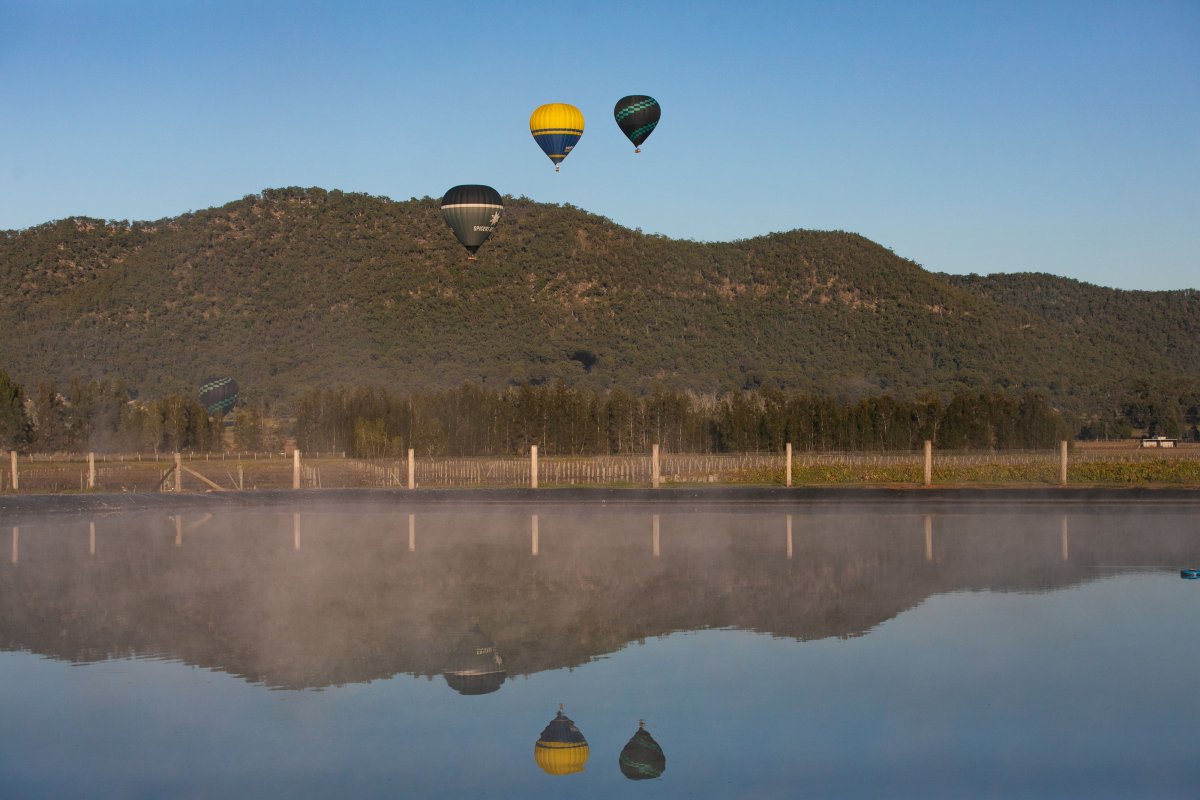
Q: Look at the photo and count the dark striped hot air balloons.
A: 2